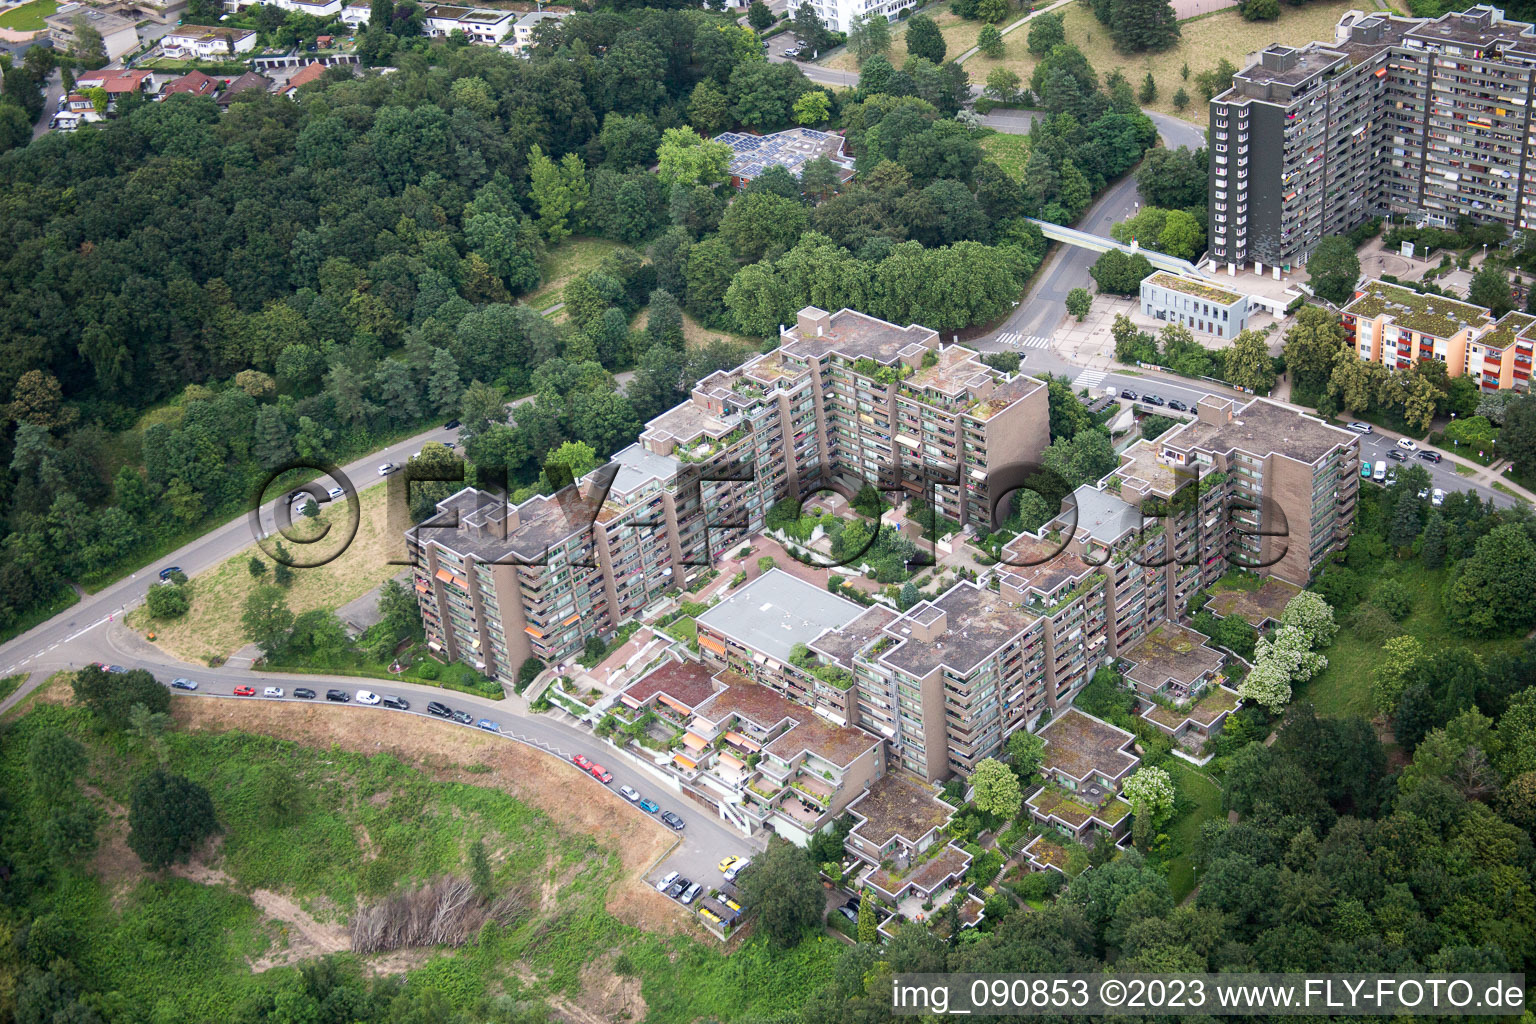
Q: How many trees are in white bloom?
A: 4